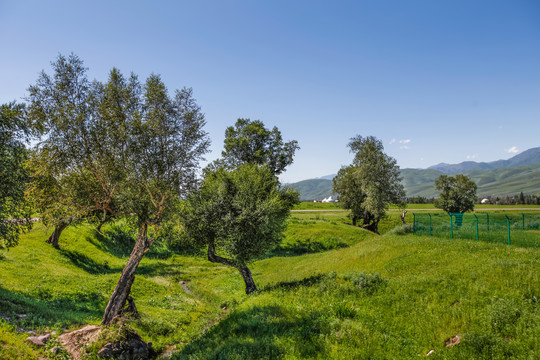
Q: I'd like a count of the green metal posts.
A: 7